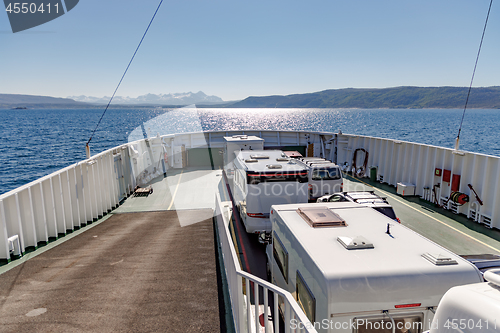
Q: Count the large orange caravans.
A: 0